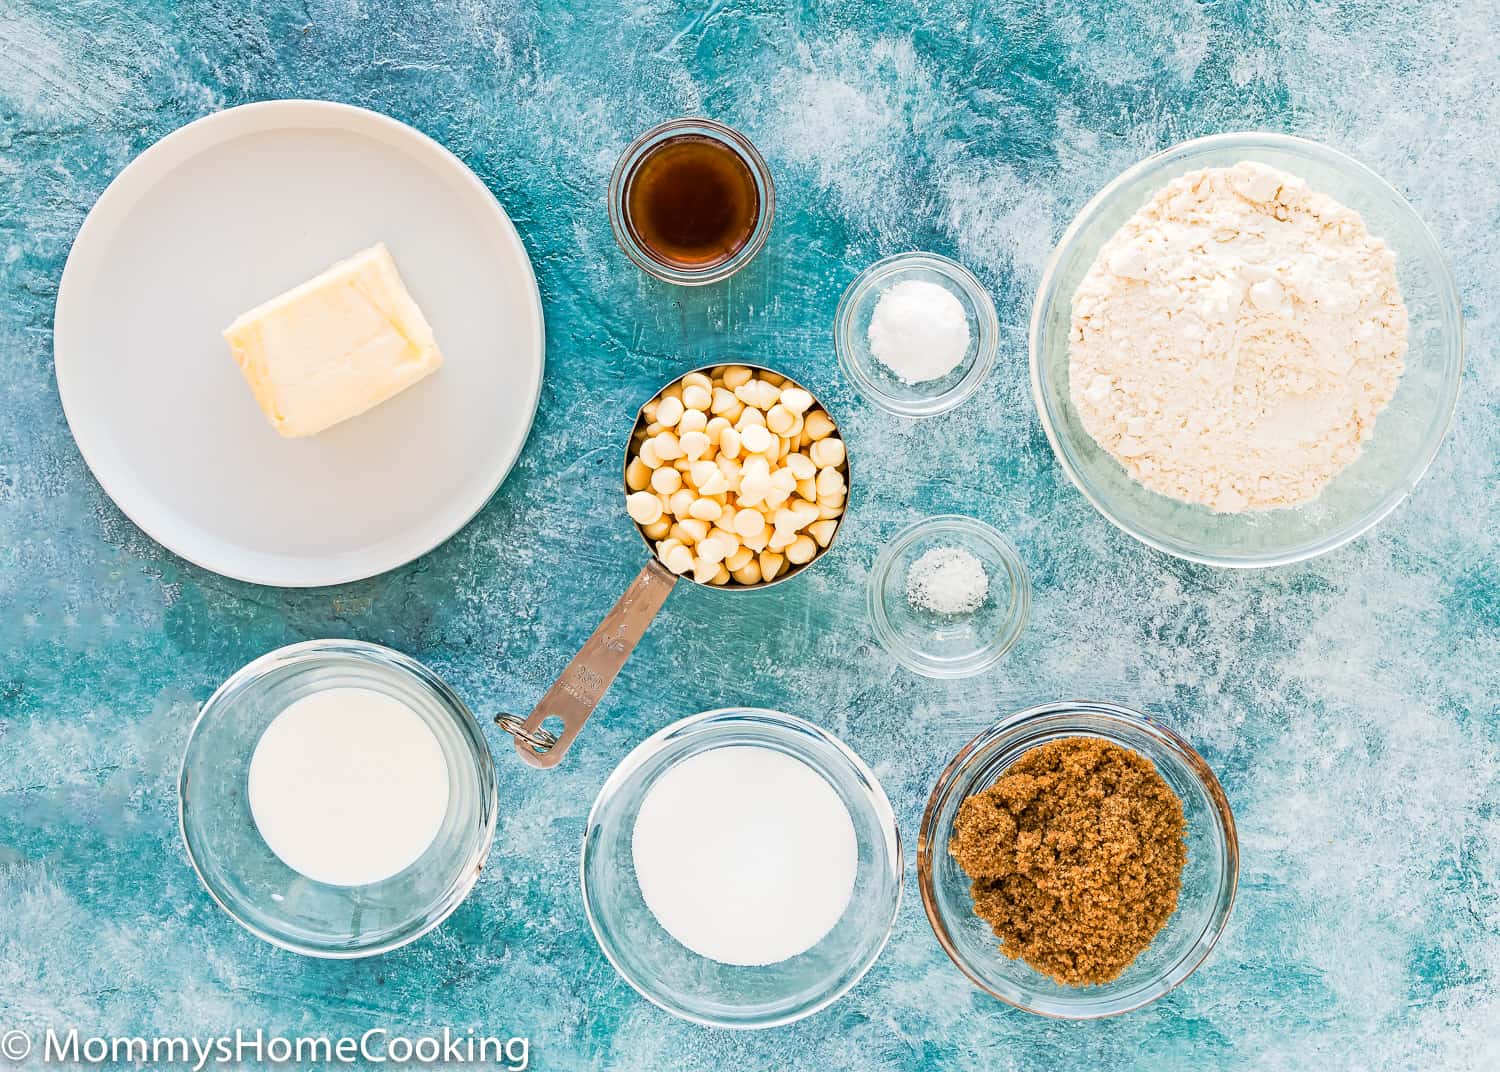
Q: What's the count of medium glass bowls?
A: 3